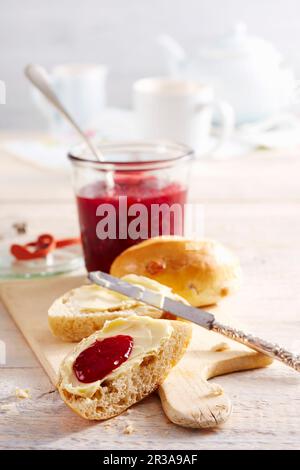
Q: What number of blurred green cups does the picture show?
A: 0